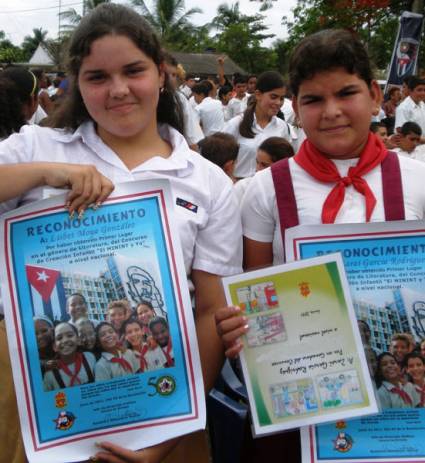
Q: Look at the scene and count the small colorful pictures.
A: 4